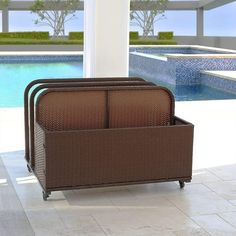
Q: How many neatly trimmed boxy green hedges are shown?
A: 4